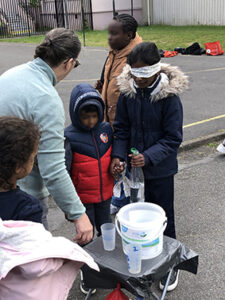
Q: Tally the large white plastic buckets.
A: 1